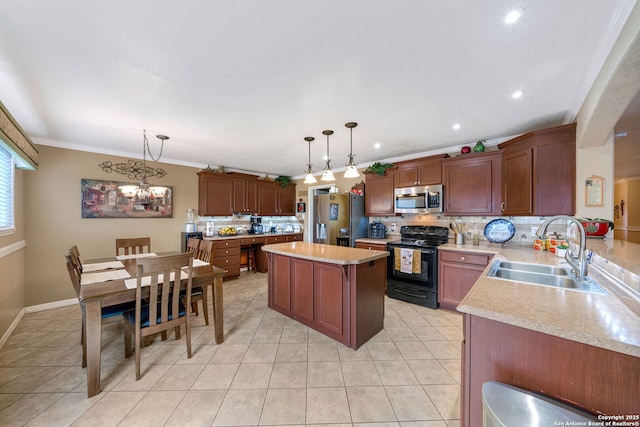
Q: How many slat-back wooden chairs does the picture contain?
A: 6